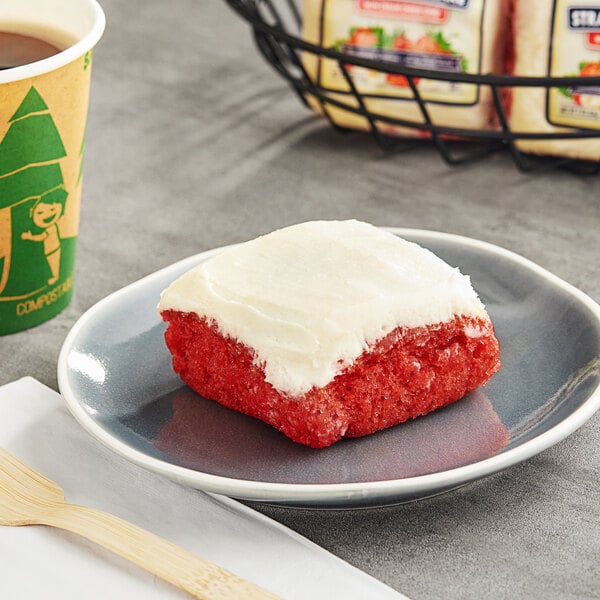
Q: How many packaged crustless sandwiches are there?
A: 0